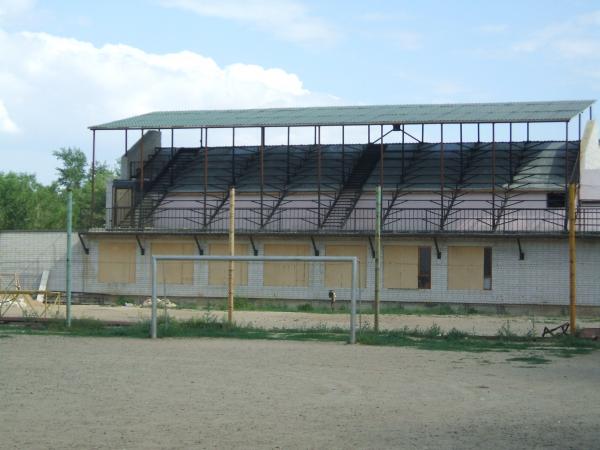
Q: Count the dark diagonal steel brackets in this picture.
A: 8